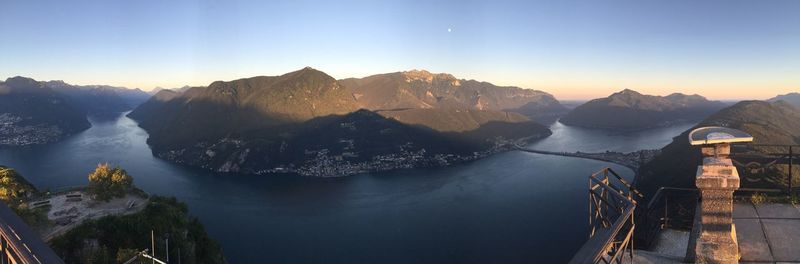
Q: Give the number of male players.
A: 0